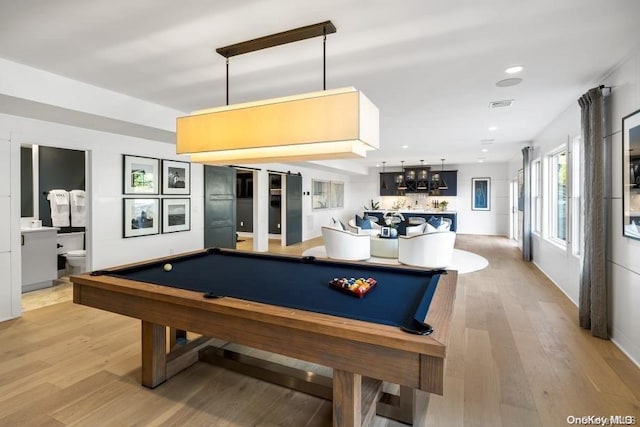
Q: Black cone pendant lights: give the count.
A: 4